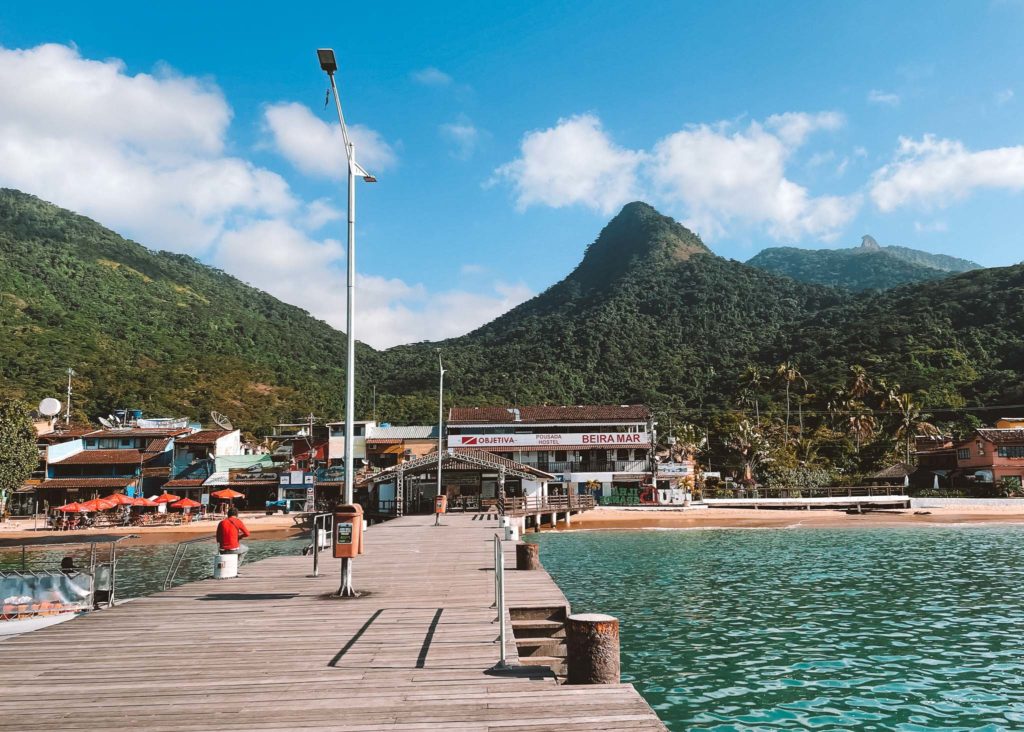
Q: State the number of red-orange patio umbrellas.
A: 7